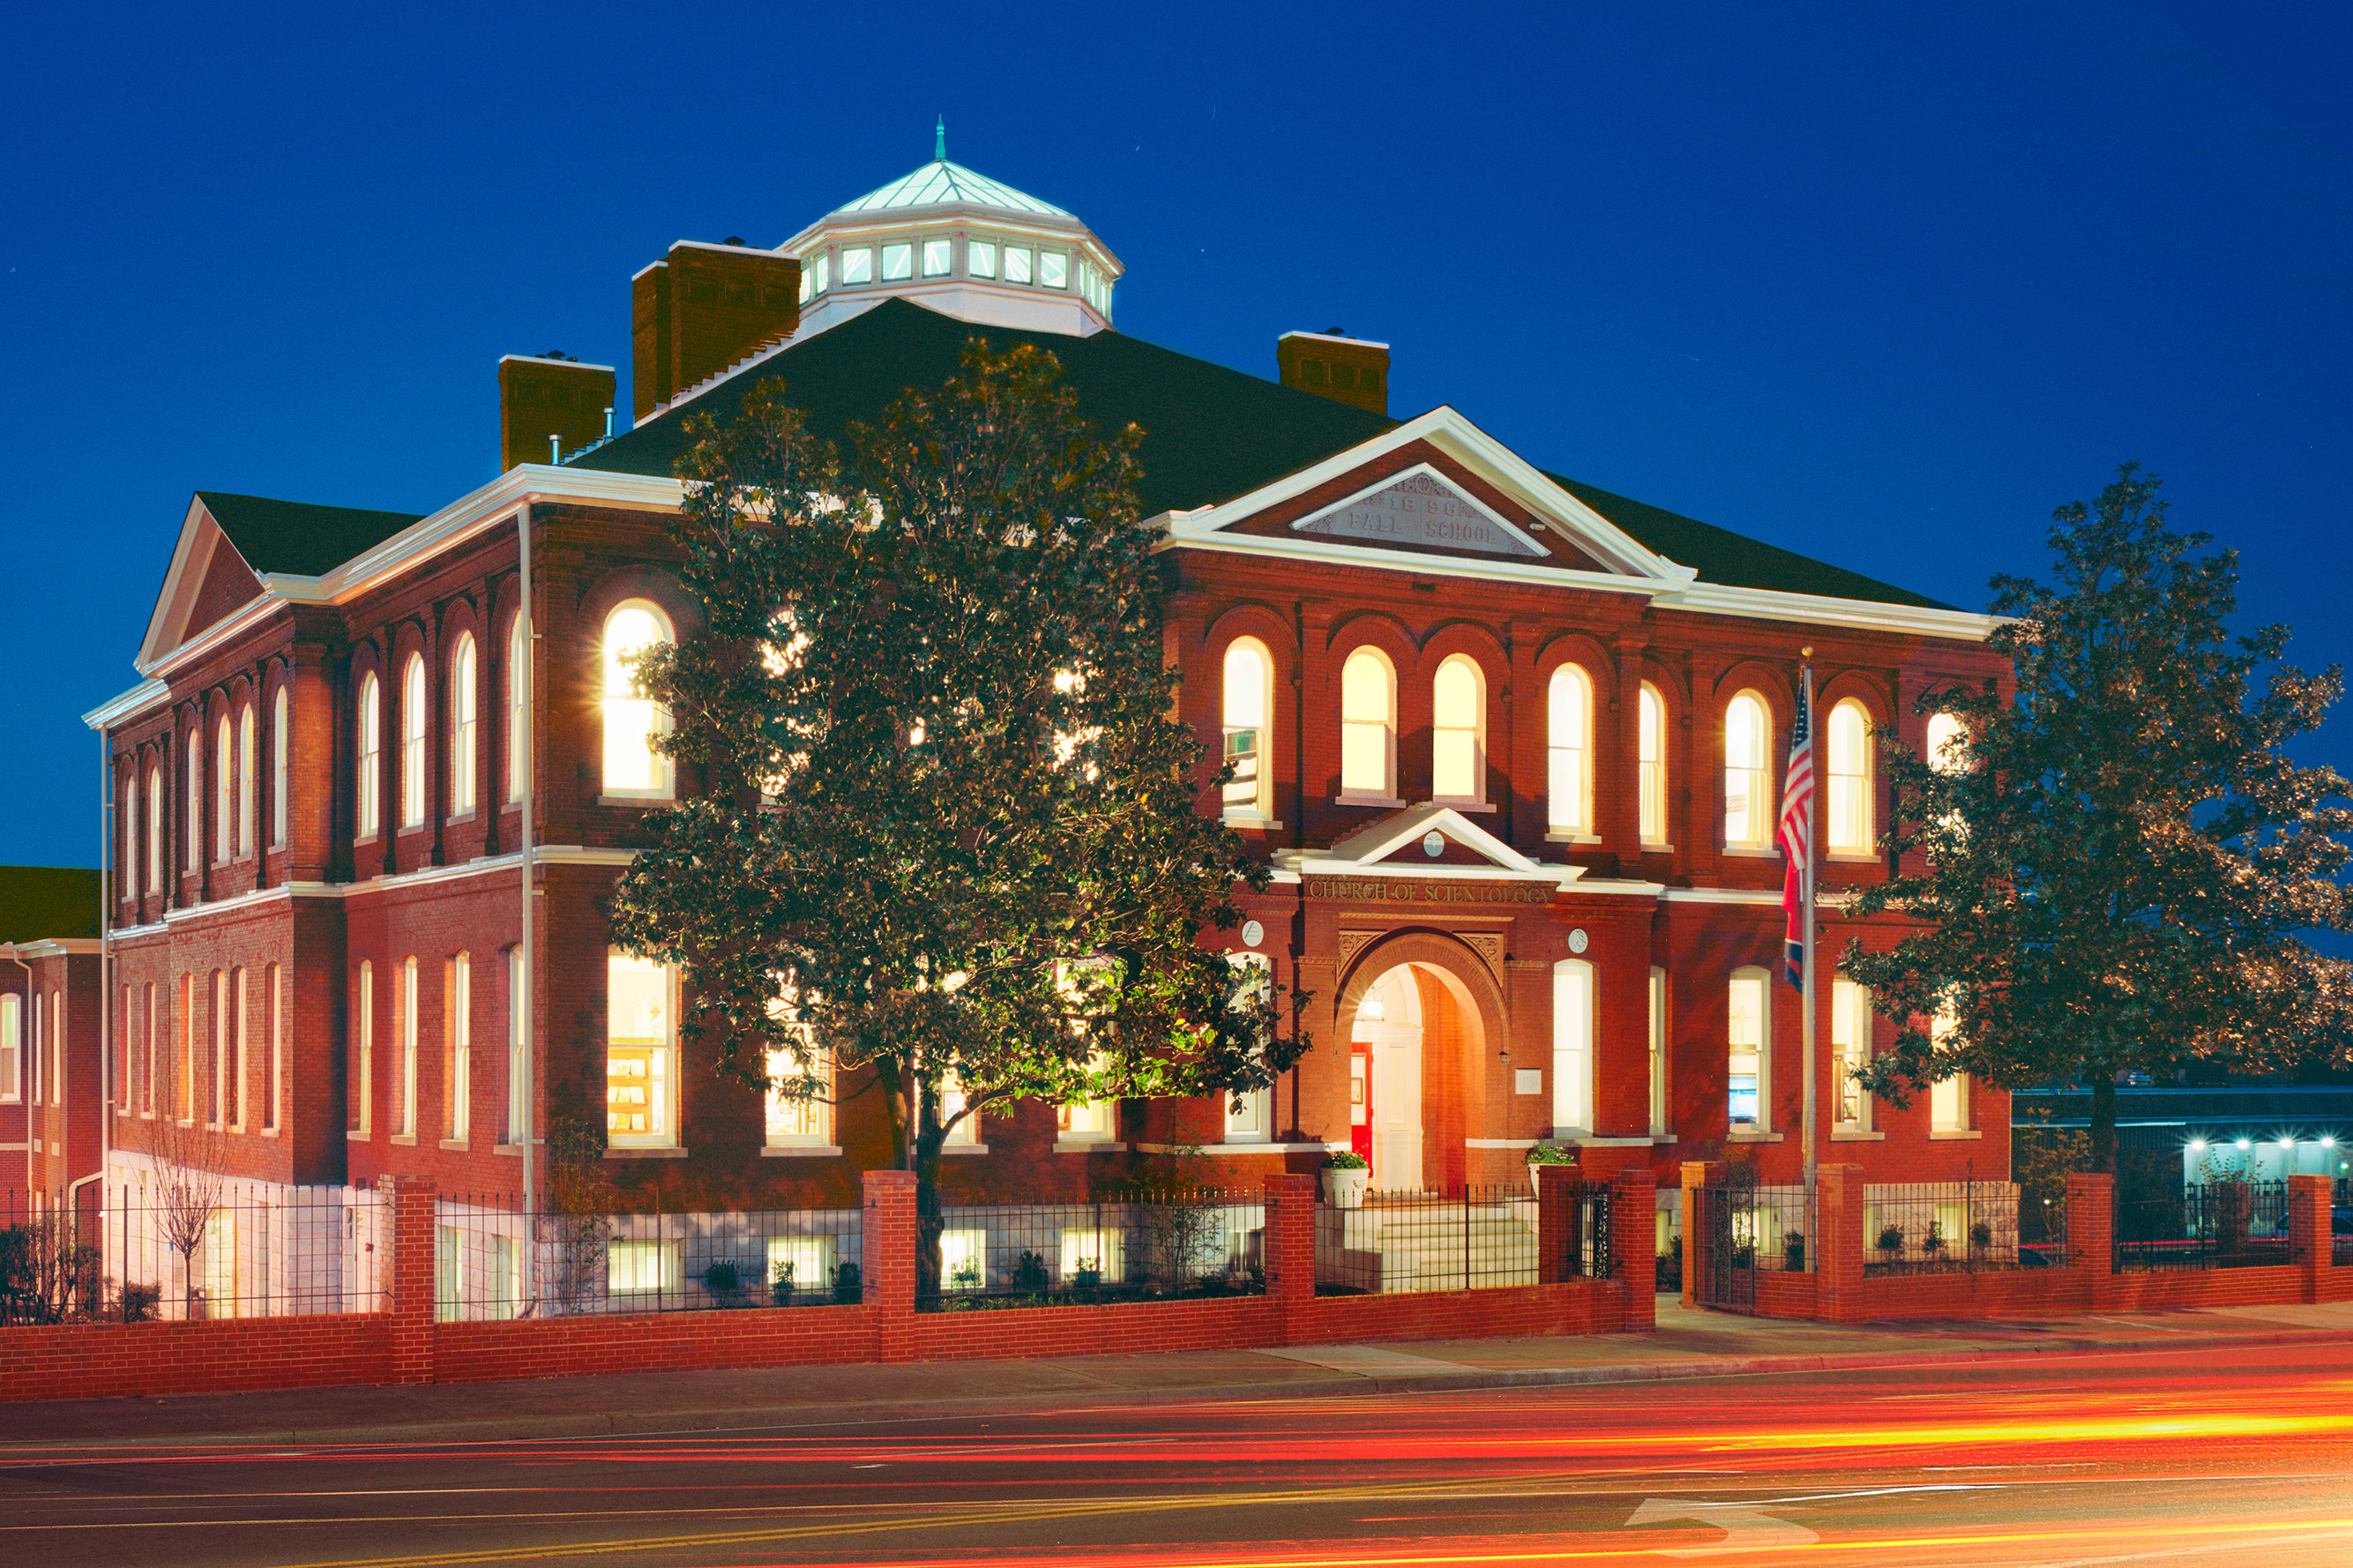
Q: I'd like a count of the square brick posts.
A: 9